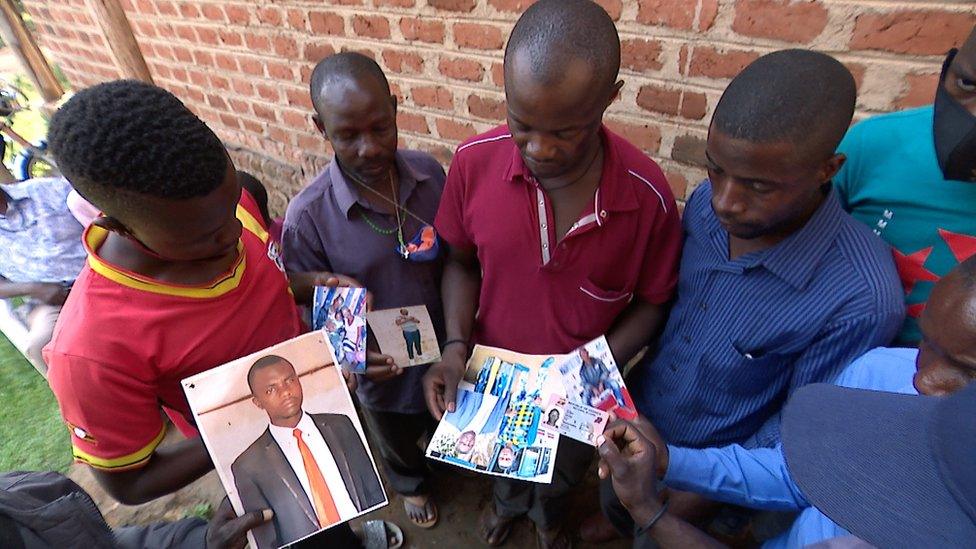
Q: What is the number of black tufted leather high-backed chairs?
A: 0